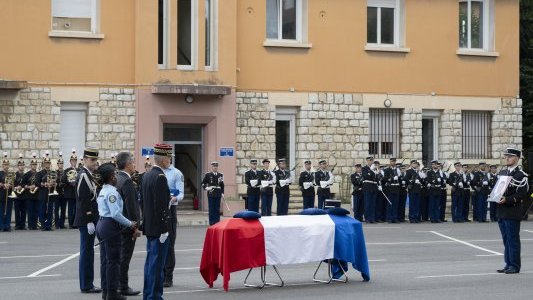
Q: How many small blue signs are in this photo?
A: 2